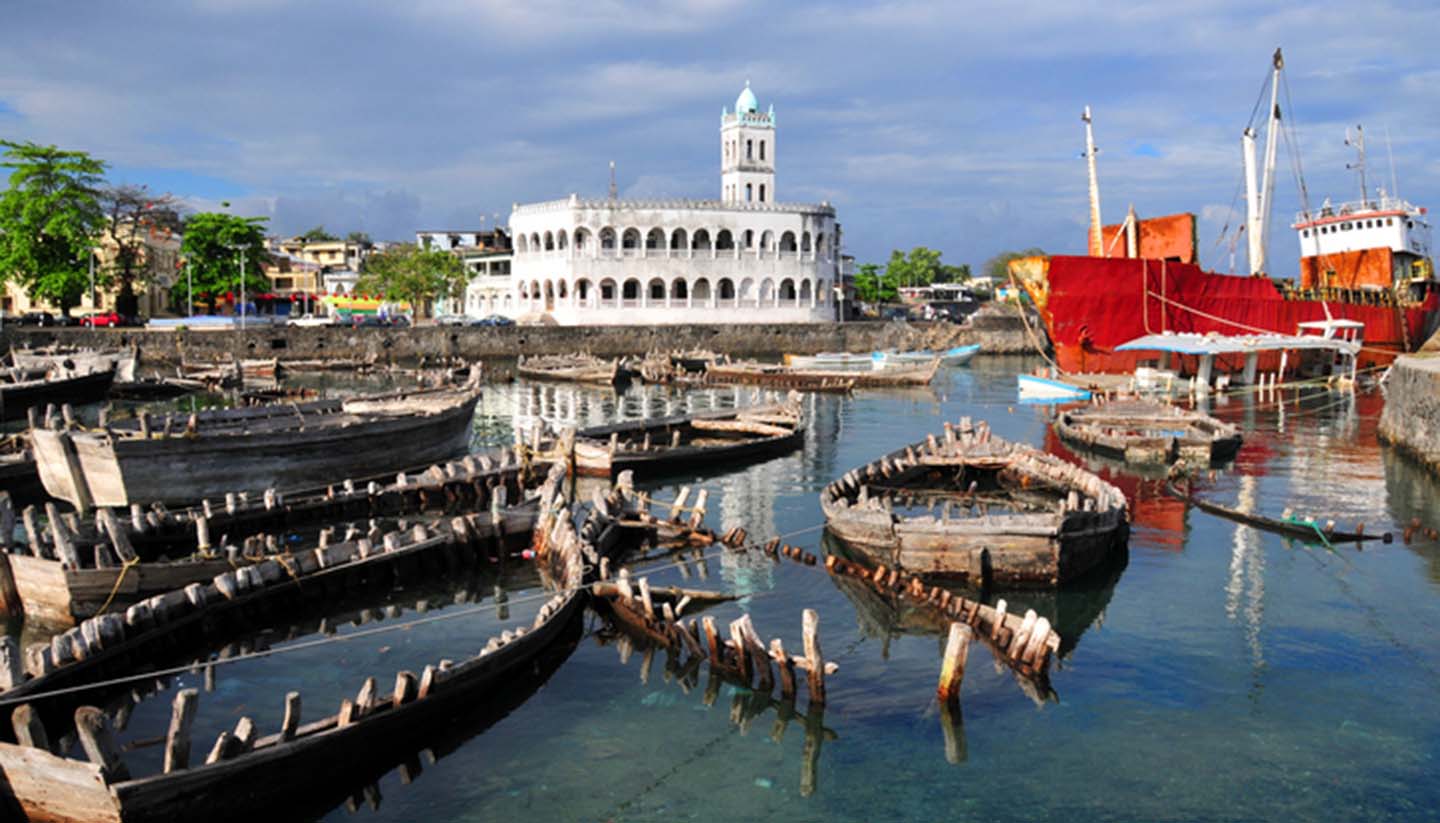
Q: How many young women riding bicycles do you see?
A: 0